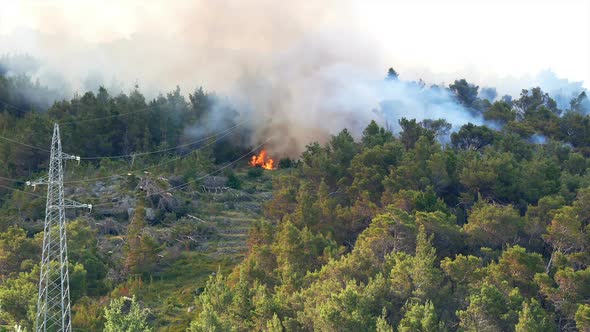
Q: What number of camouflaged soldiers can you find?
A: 0